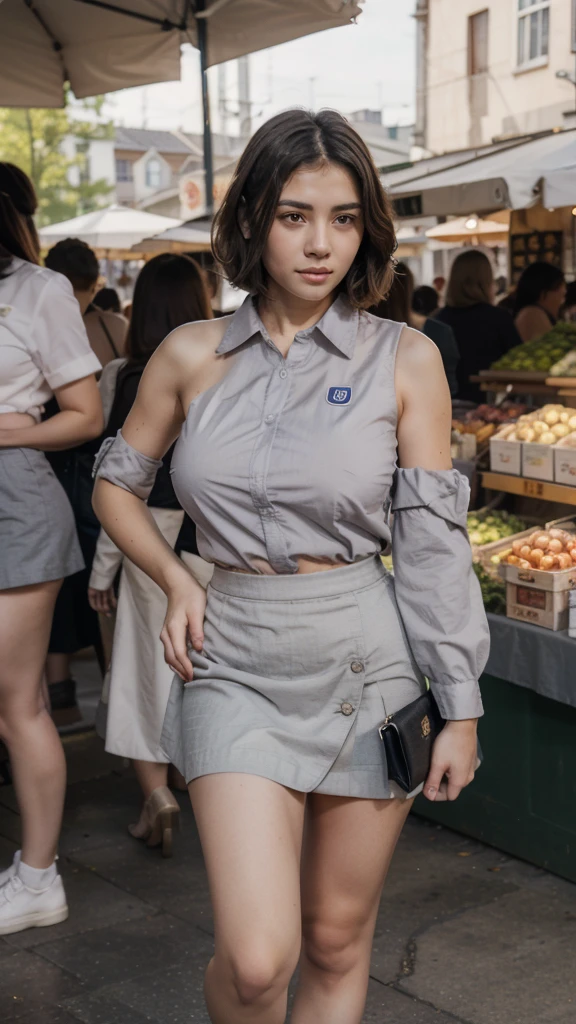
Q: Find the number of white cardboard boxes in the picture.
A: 3